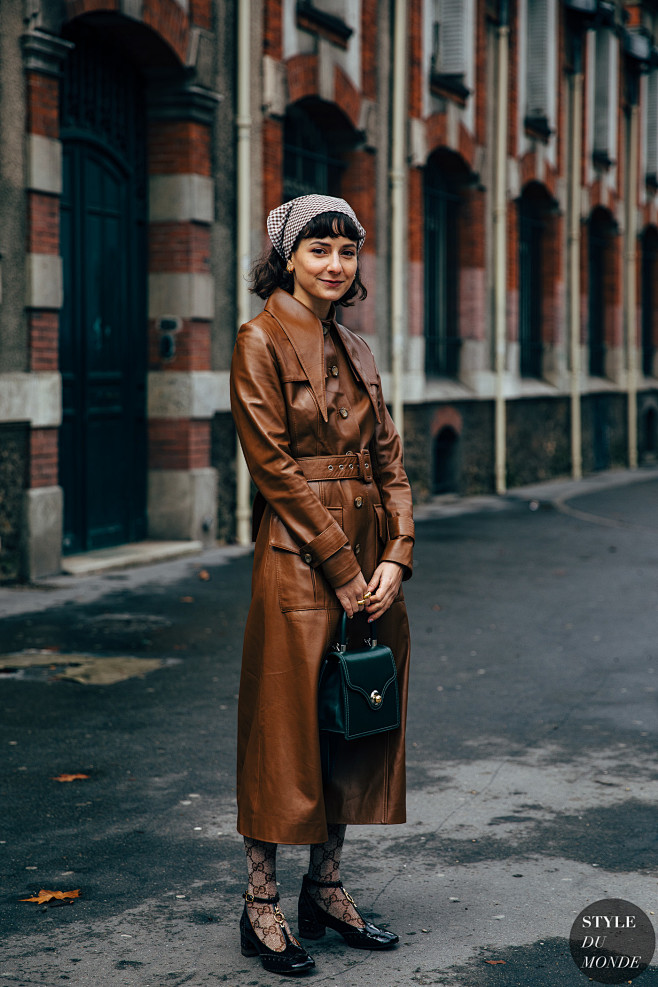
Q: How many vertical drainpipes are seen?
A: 5